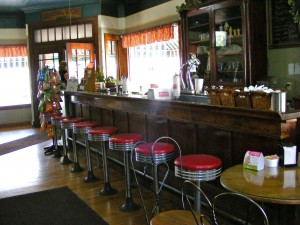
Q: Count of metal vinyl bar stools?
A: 8